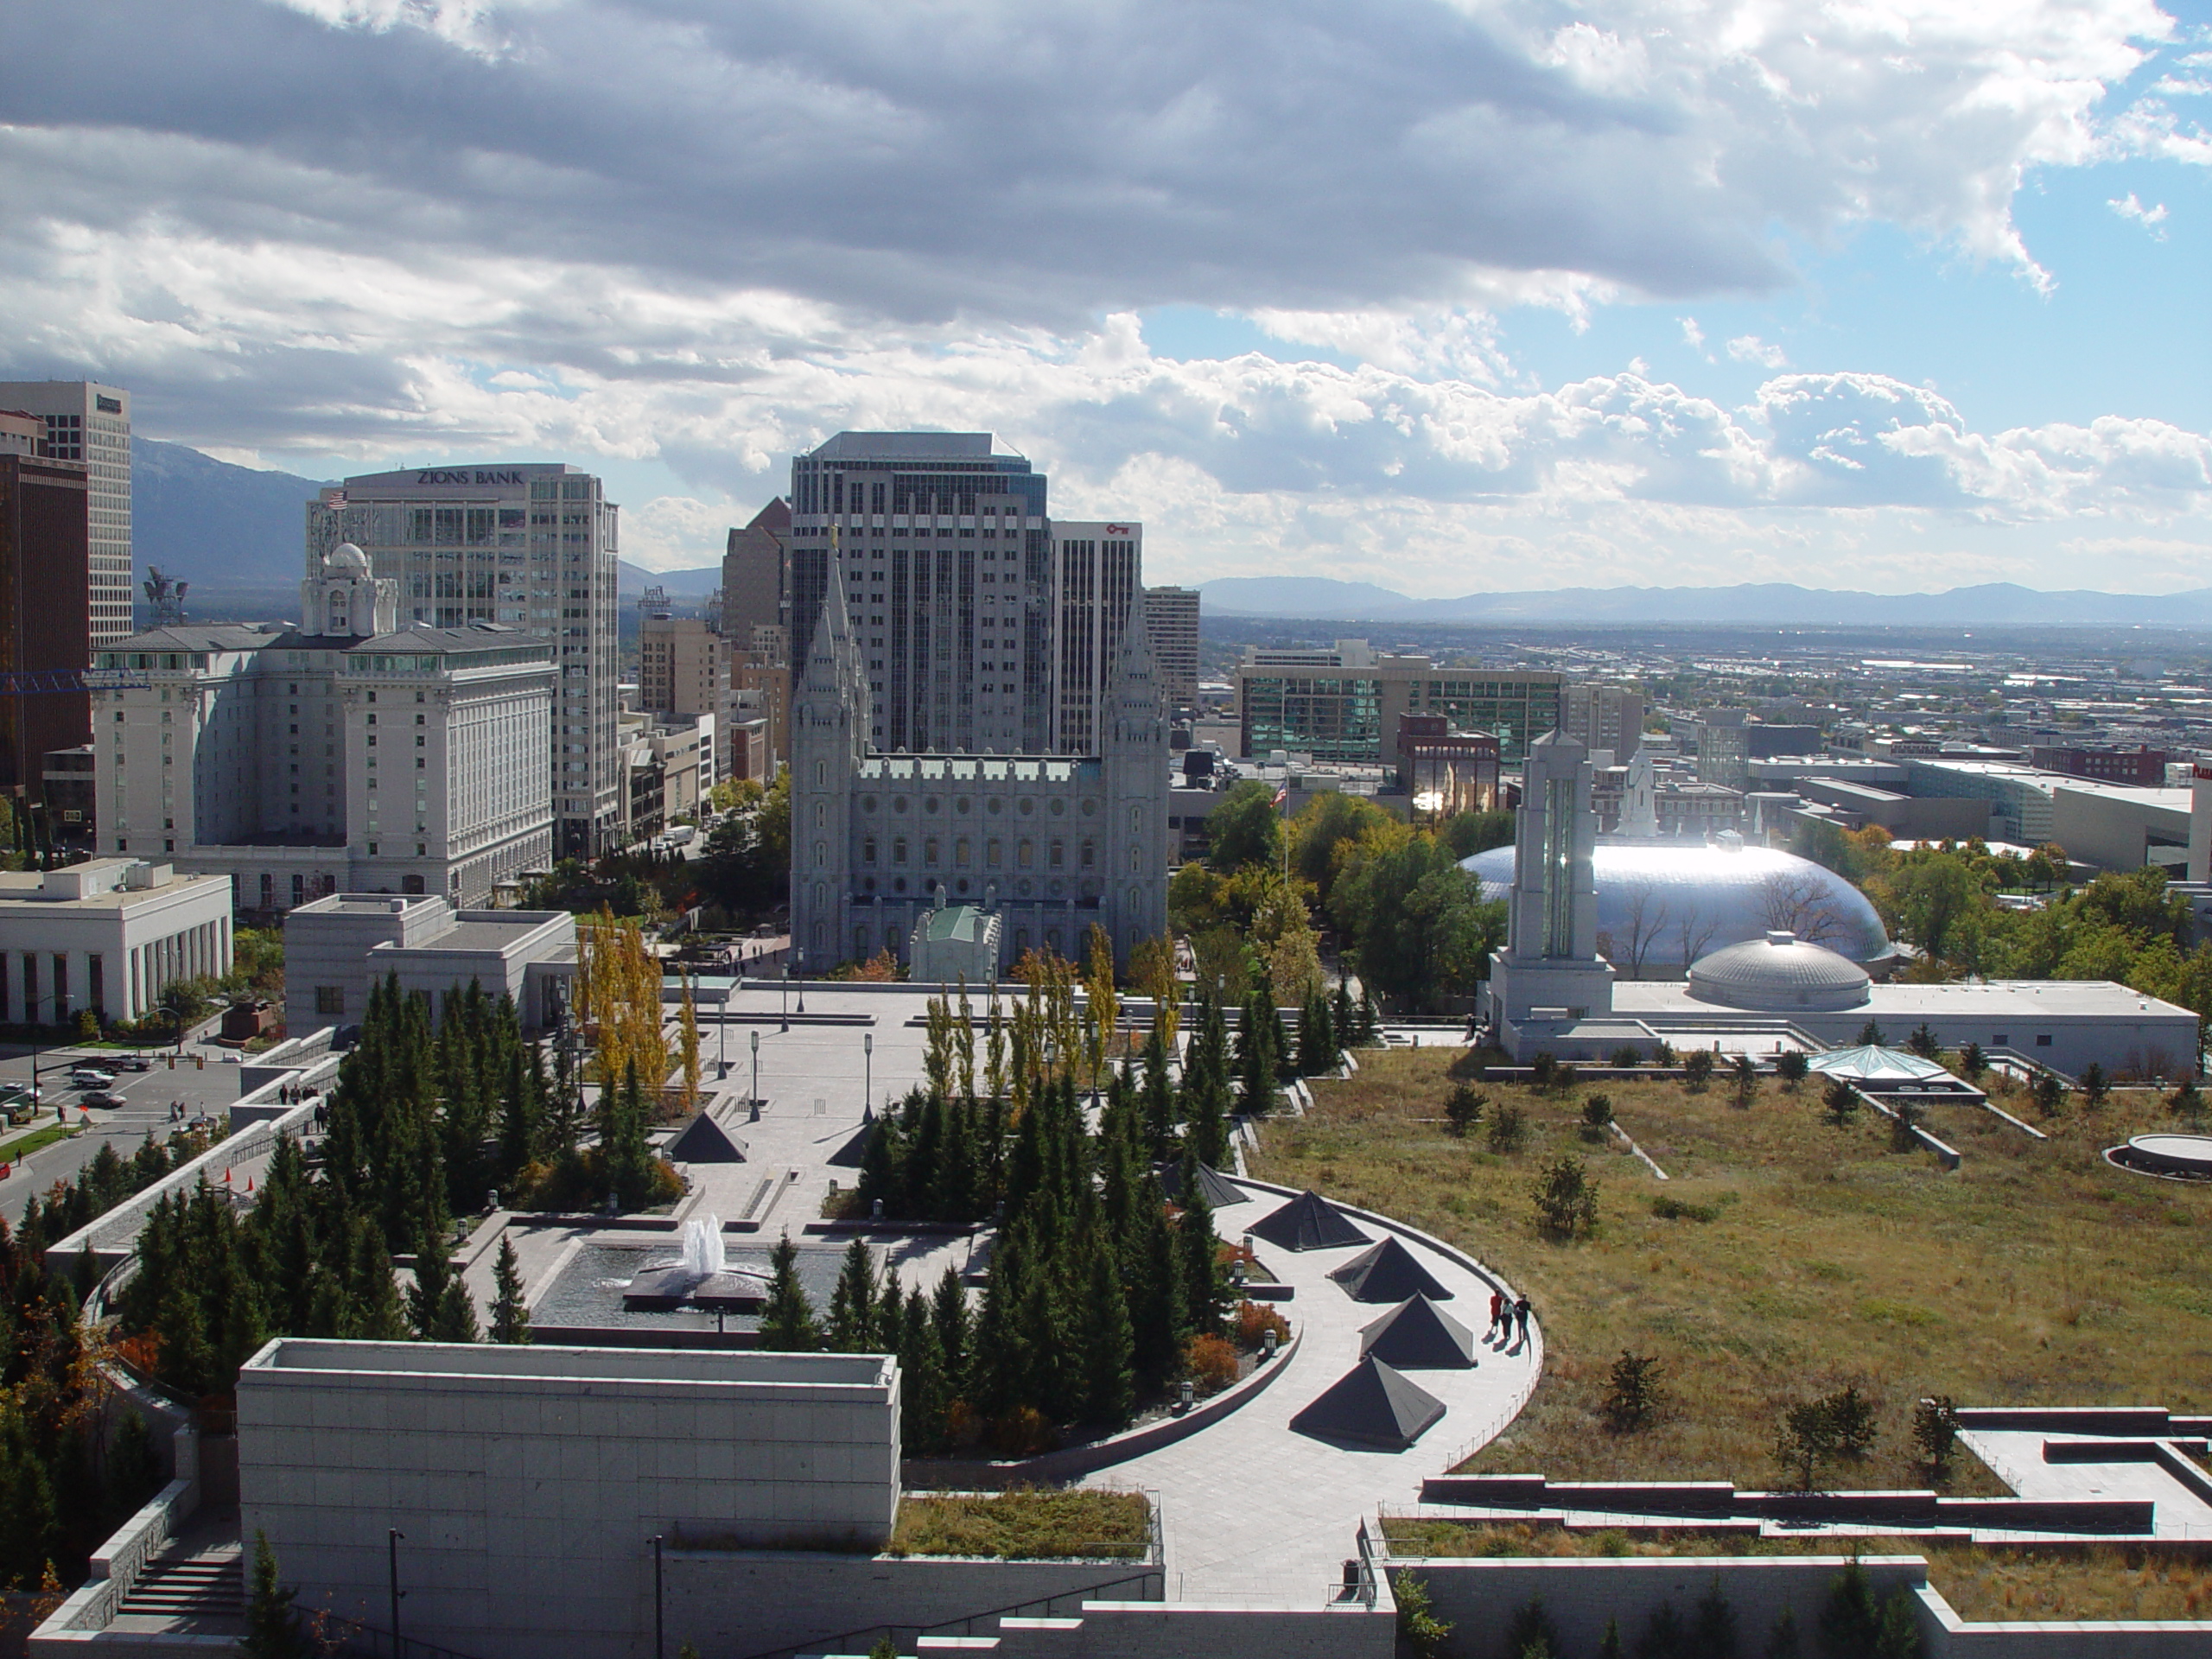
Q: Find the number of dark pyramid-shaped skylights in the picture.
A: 7